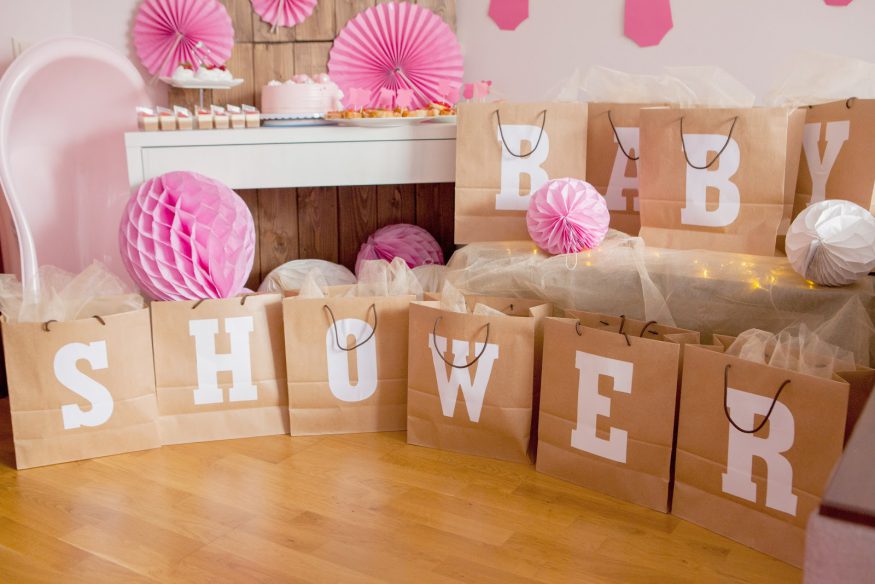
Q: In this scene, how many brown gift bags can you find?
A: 10